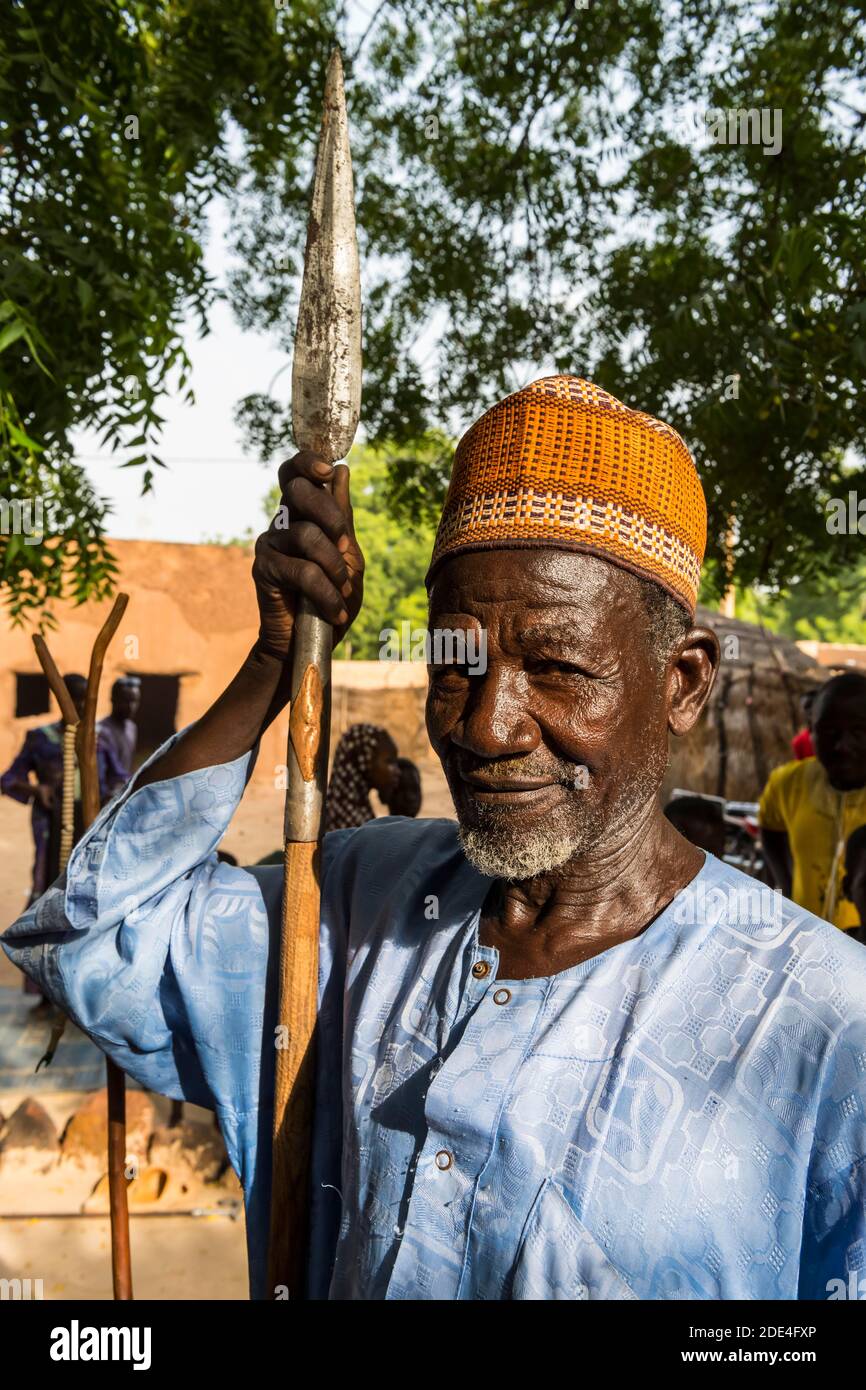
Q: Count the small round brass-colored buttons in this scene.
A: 3